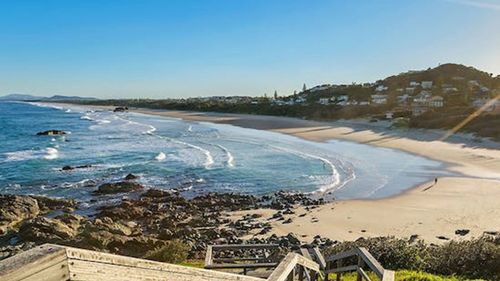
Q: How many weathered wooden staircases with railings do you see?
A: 1